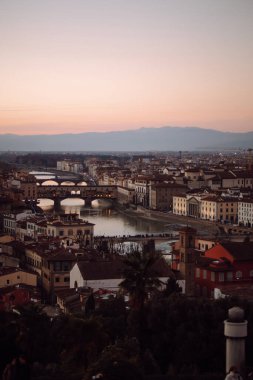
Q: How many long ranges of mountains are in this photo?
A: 1